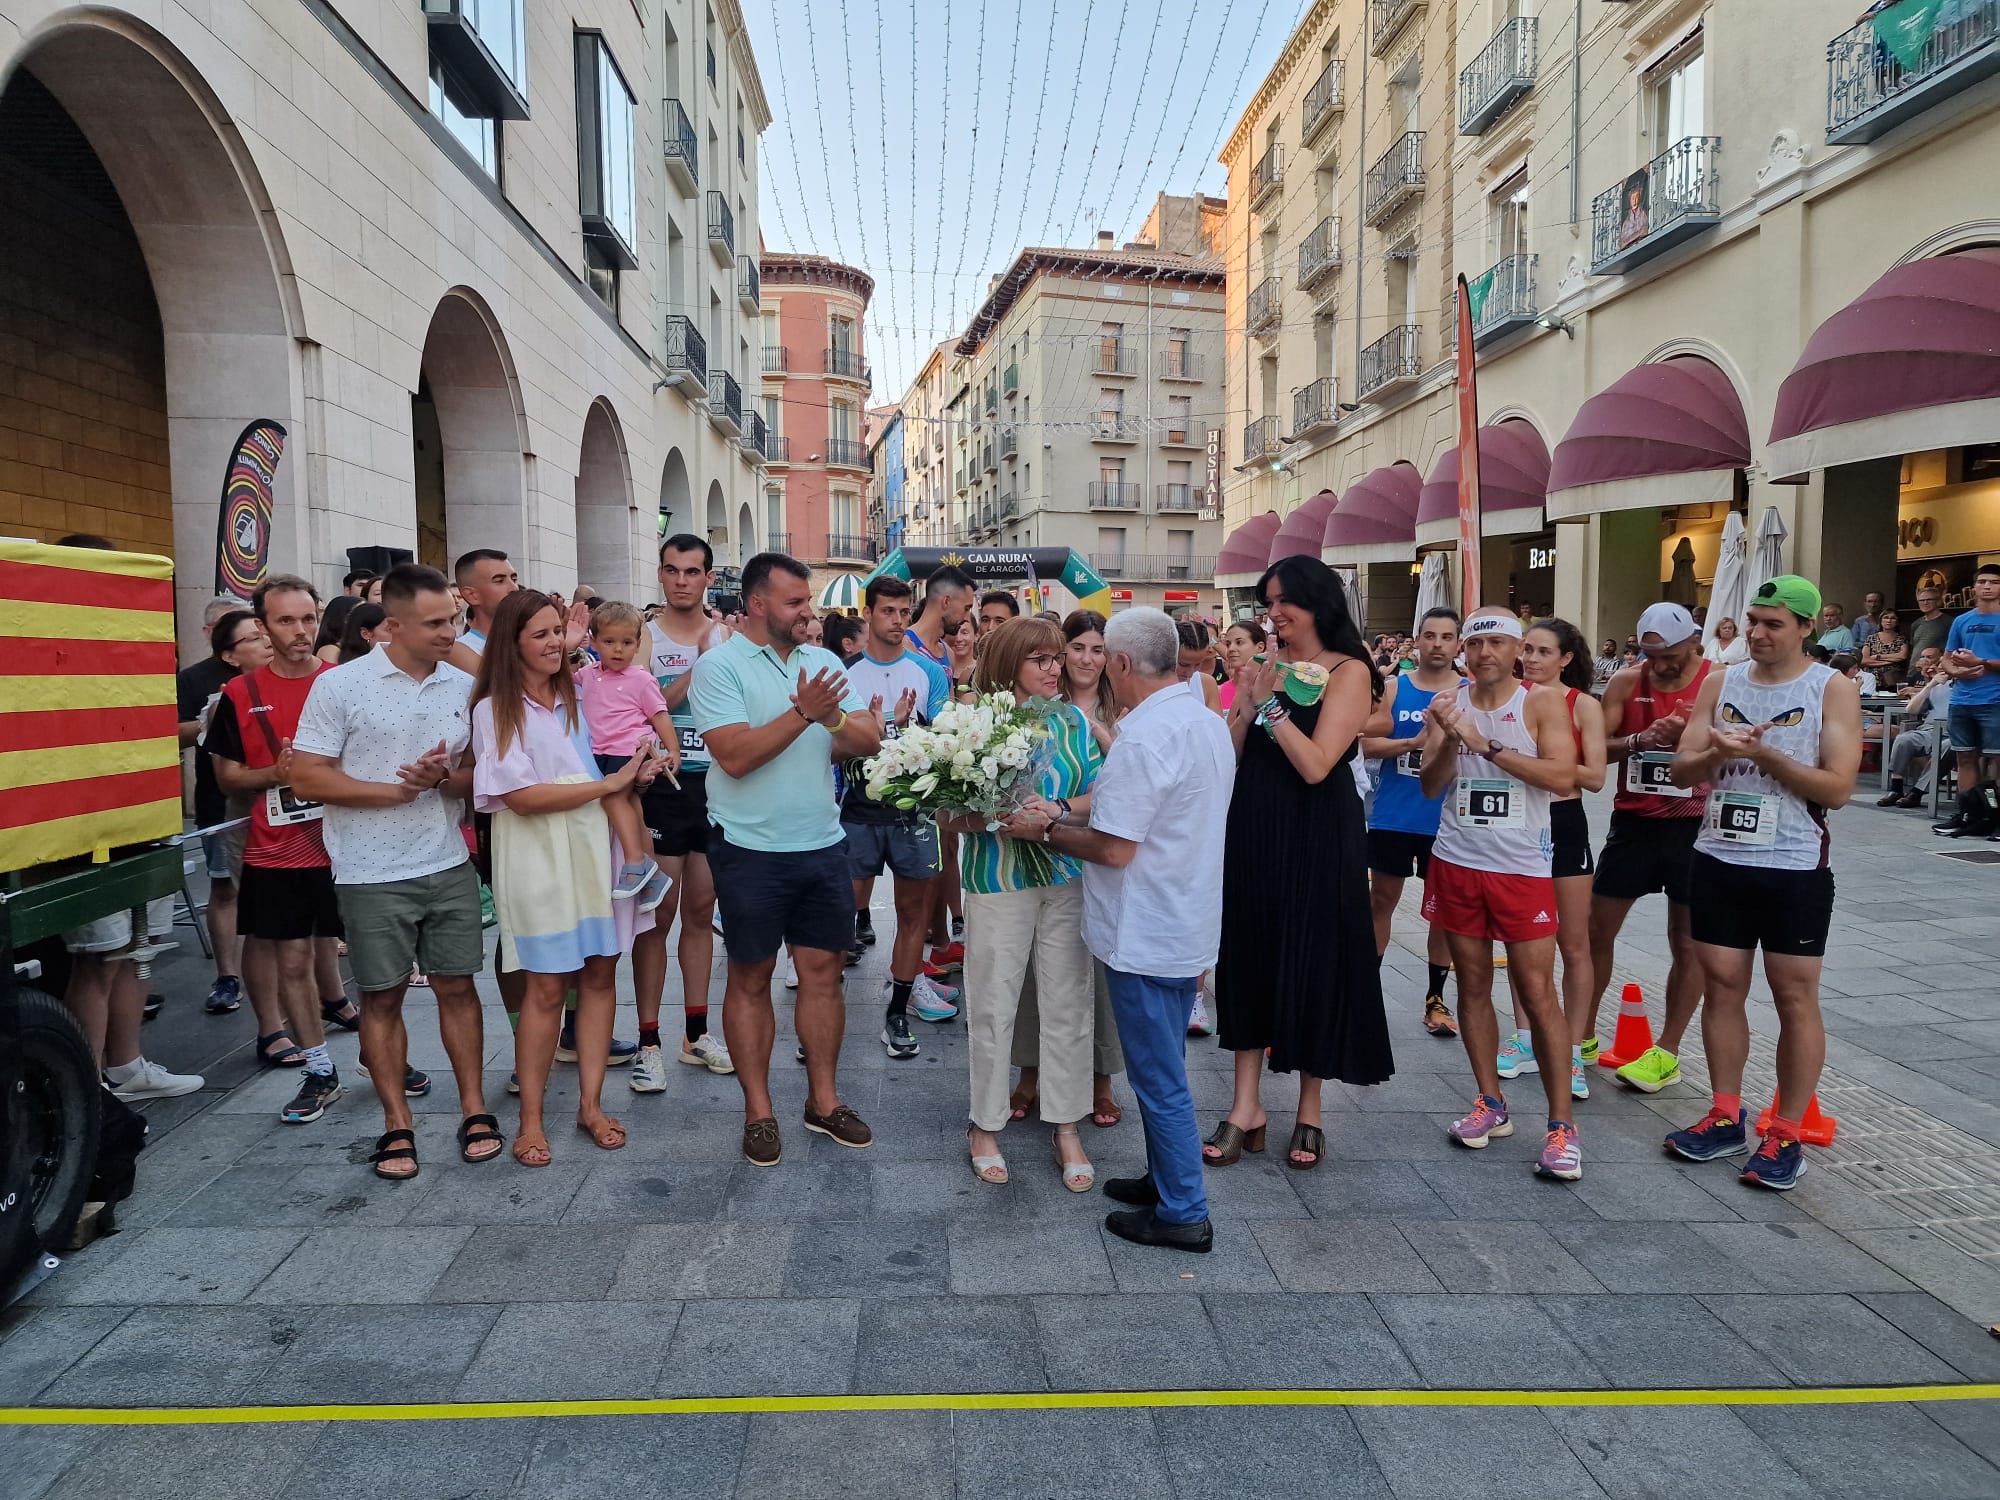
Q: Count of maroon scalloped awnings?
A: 6